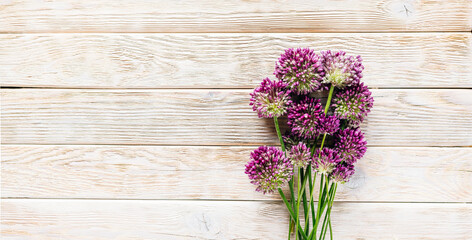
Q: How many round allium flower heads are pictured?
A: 11